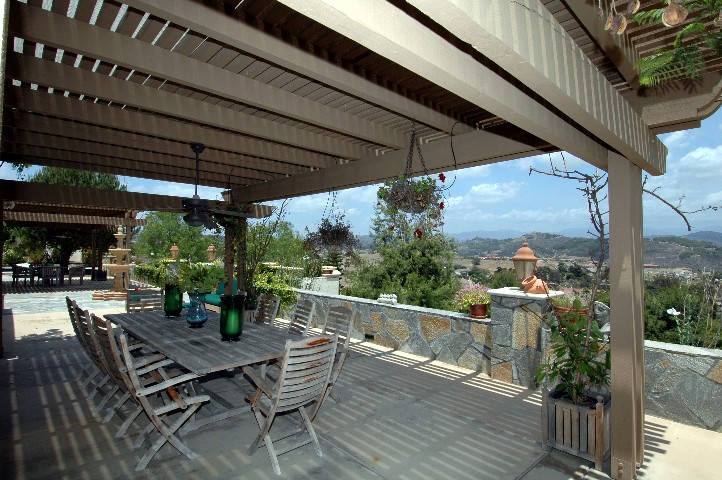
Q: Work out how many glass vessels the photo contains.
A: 3